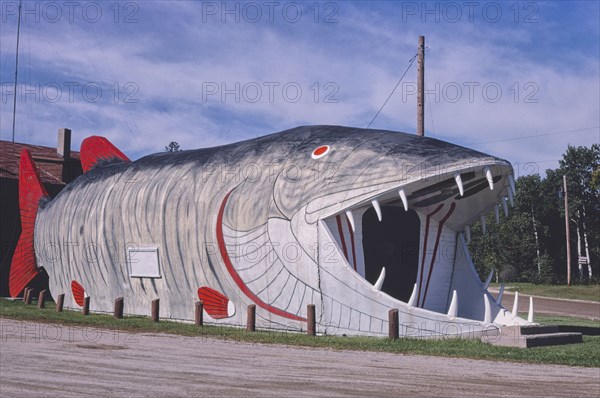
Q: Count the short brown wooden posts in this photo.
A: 11